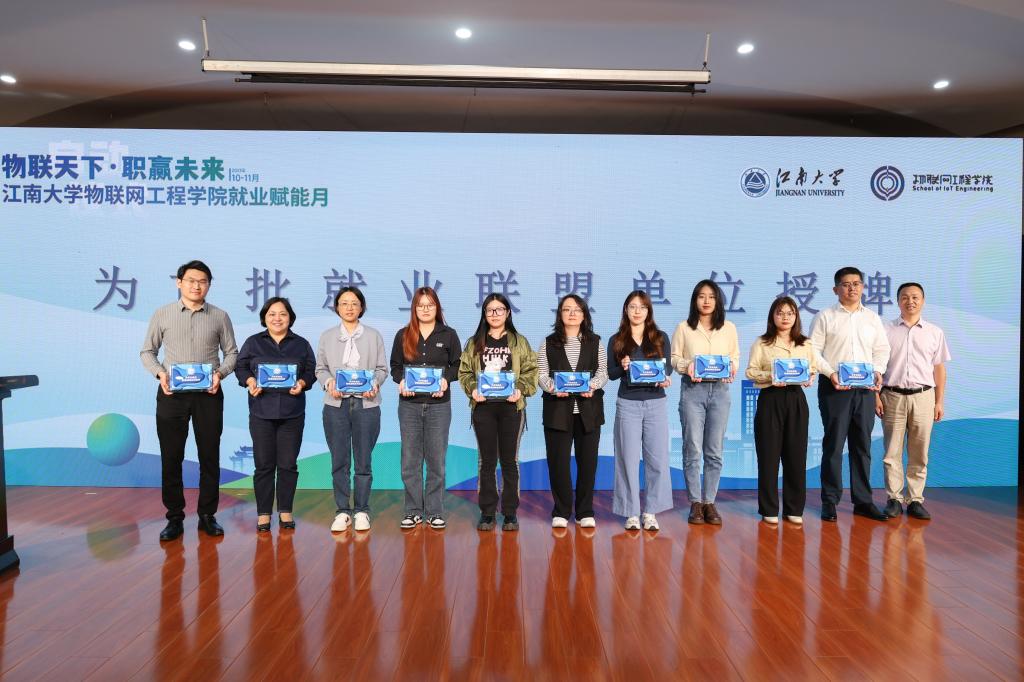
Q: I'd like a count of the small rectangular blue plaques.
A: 10